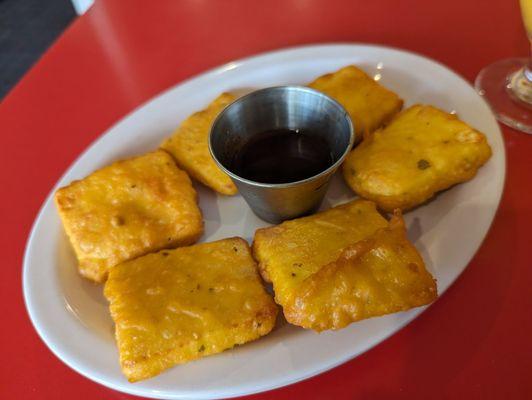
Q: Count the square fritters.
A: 6